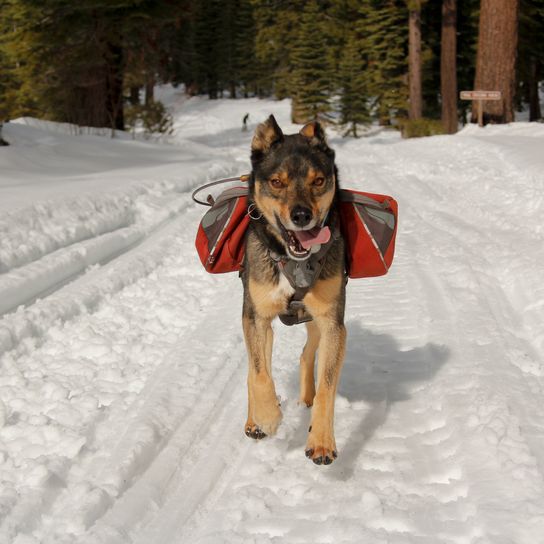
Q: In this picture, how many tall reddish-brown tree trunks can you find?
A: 3